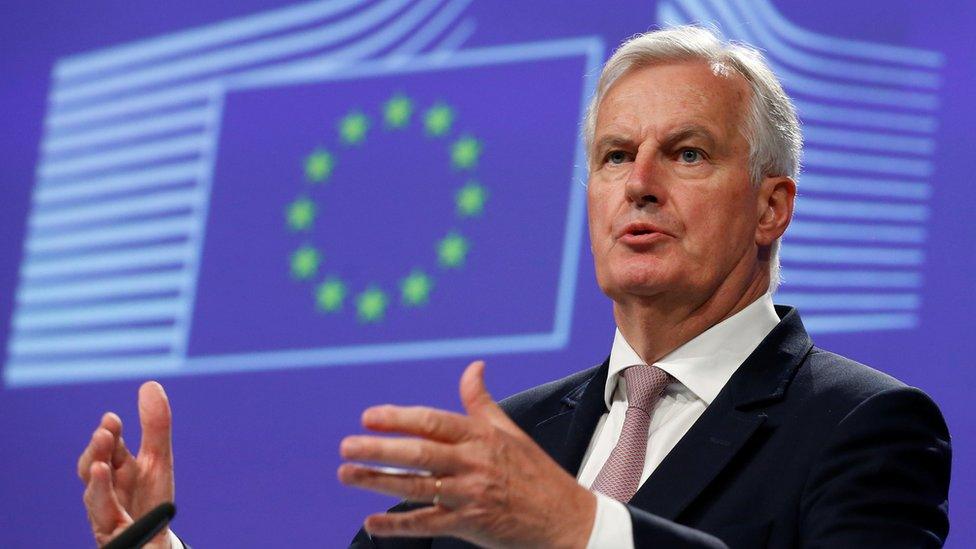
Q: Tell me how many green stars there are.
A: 12